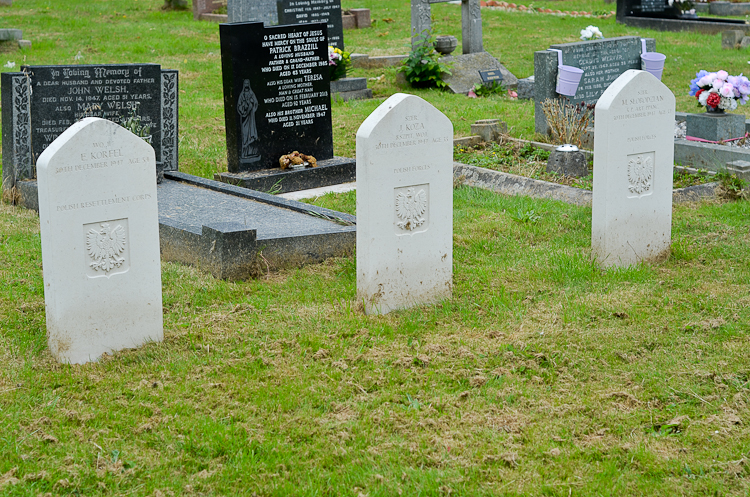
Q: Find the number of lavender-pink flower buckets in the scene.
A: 2